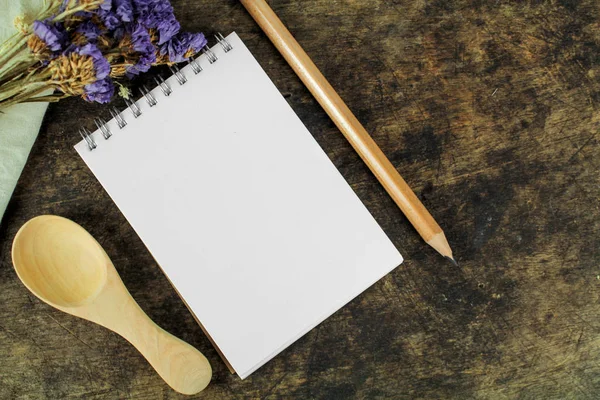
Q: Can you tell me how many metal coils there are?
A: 10